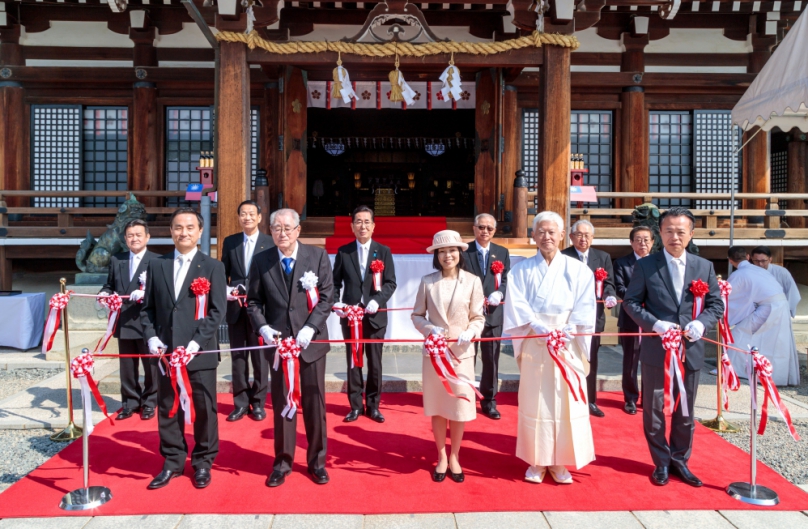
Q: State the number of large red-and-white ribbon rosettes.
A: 11